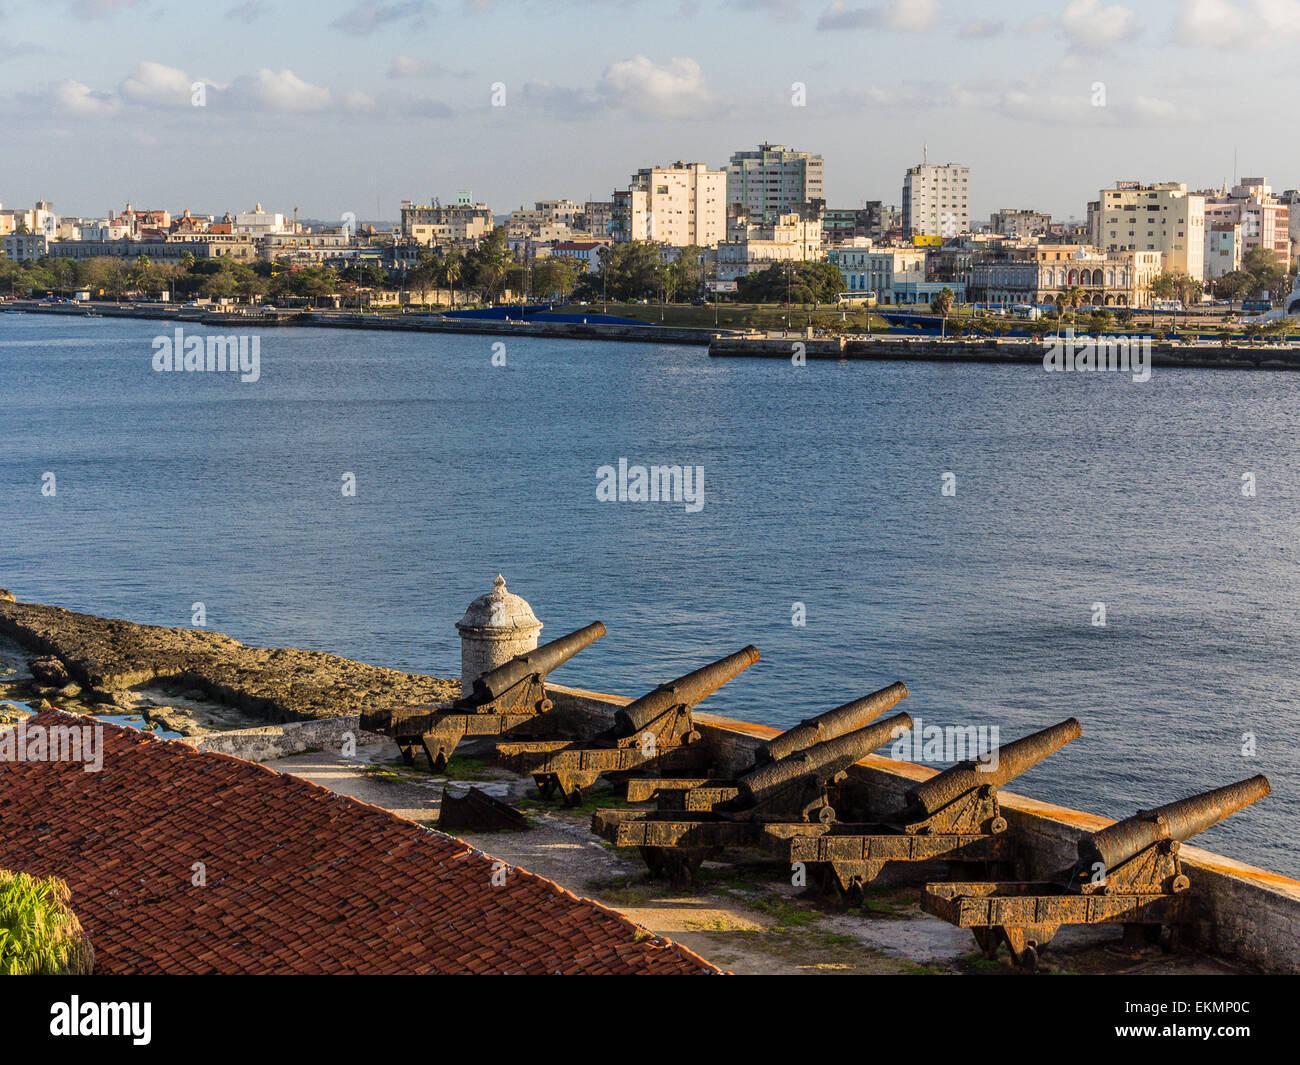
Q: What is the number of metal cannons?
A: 6